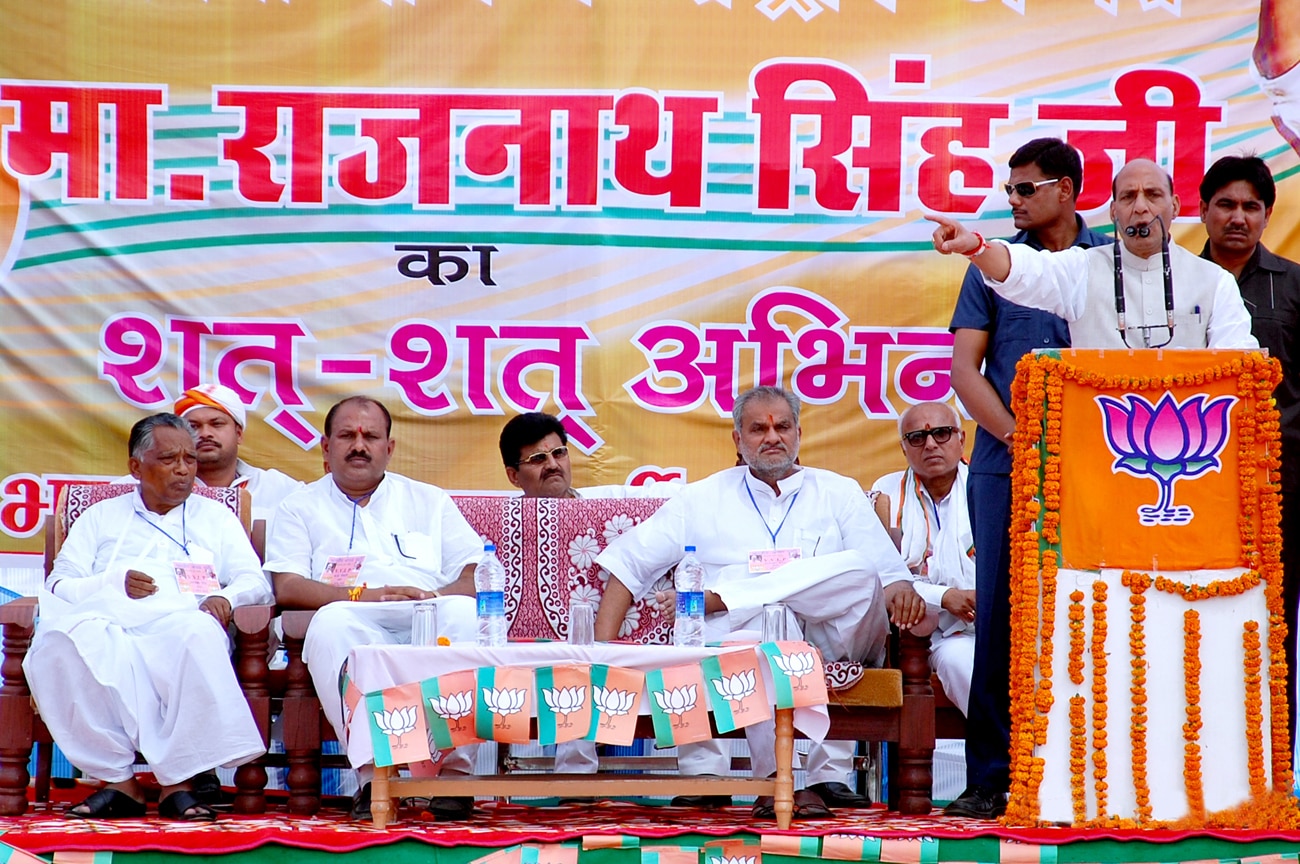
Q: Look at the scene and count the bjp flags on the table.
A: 8